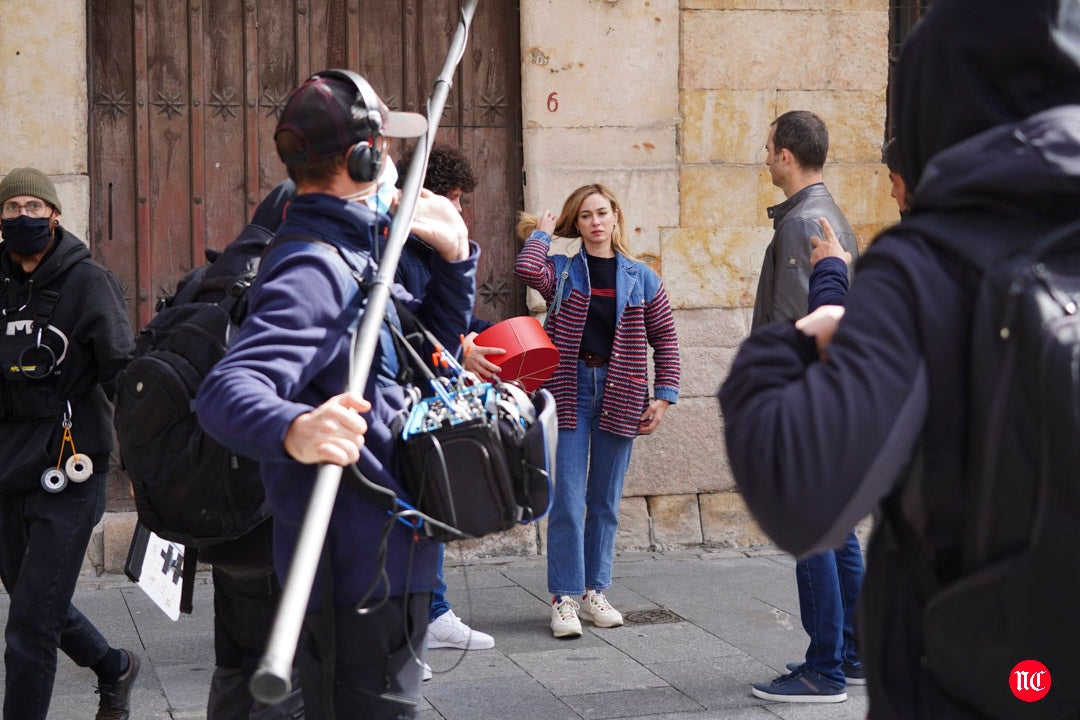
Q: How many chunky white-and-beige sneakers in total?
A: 2